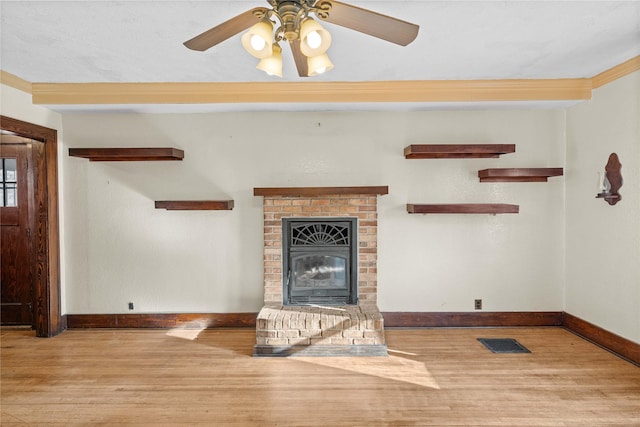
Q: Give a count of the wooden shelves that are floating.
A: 5